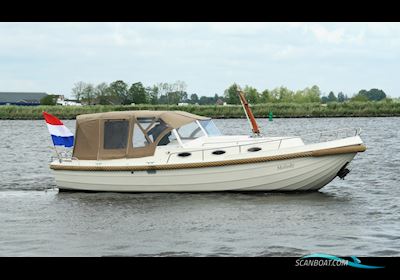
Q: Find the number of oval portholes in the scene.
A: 3